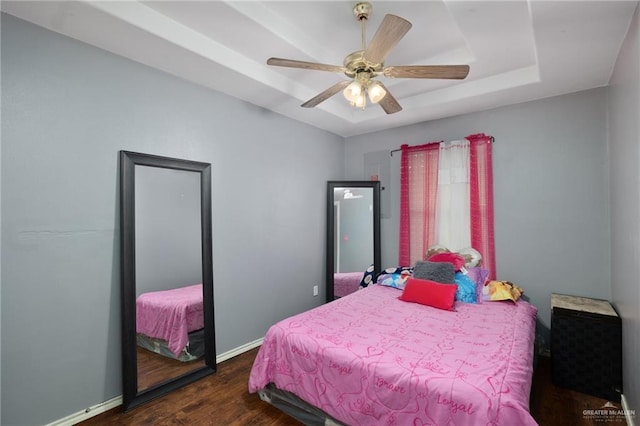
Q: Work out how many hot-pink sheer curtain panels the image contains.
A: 2